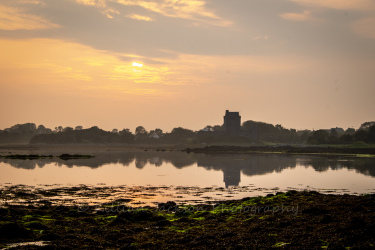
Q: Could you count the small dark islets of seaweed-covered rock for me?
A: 2